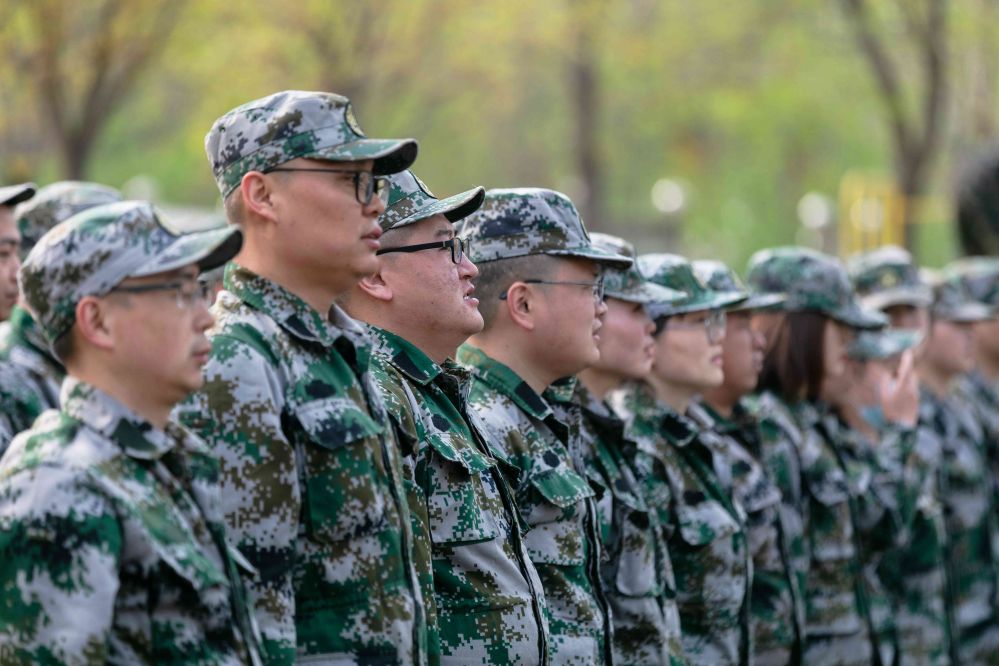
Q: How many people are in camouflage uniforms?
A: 14